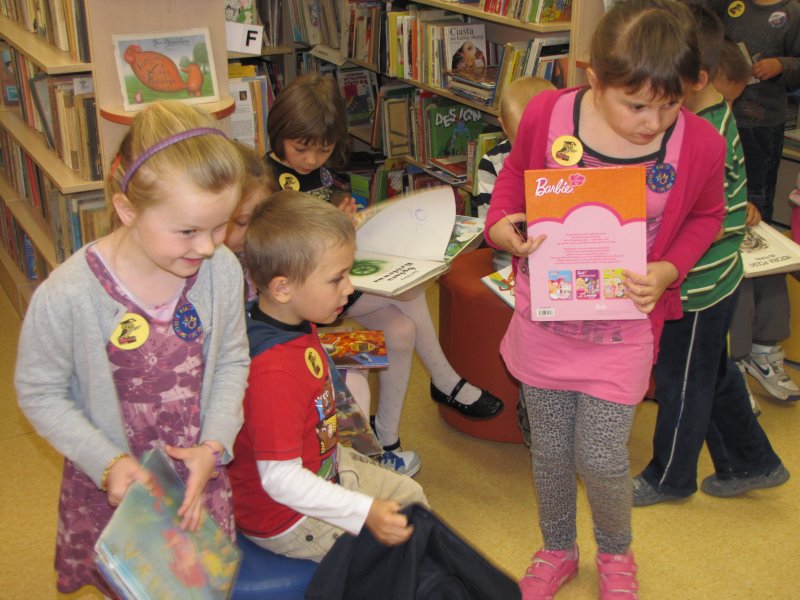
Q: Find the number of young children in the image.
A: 9